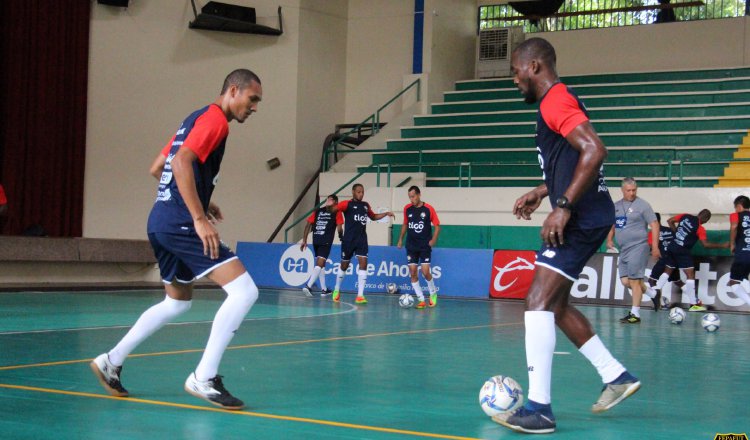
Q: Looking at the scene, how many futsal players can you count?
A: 8